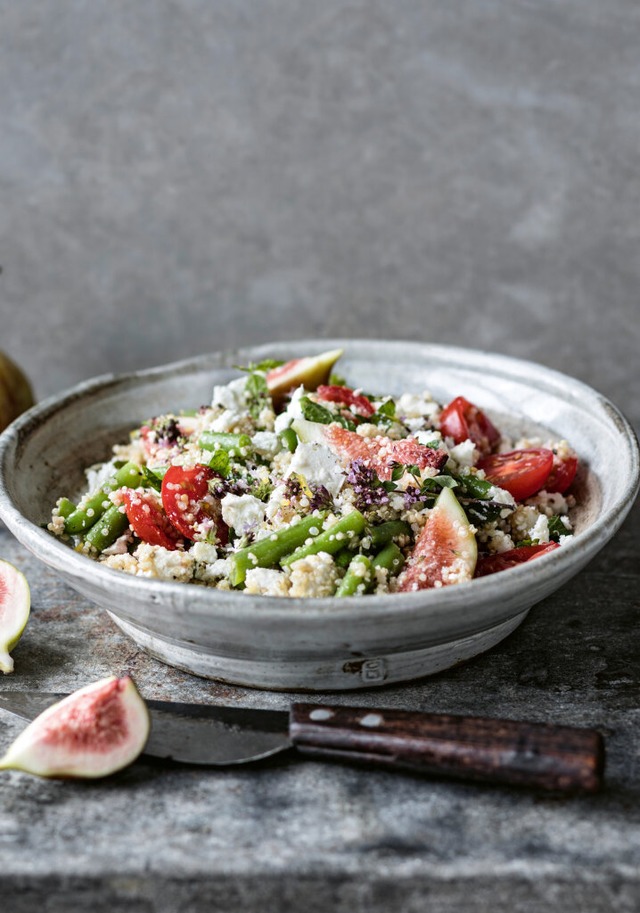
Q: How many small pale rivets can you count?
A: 2